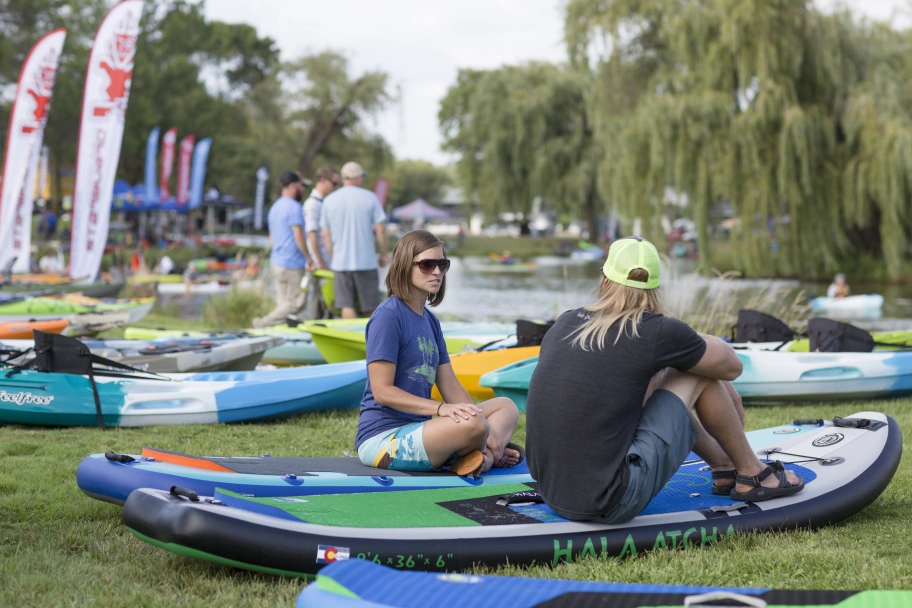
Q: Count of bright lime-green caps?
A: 1